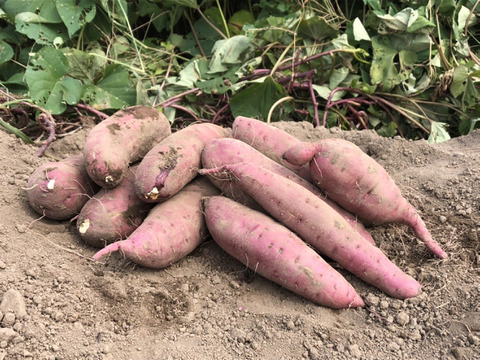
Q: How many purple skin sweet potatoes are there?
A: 10